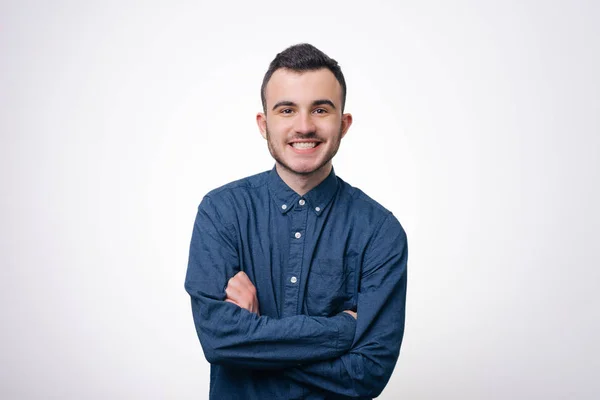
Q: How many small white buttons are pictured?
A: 5